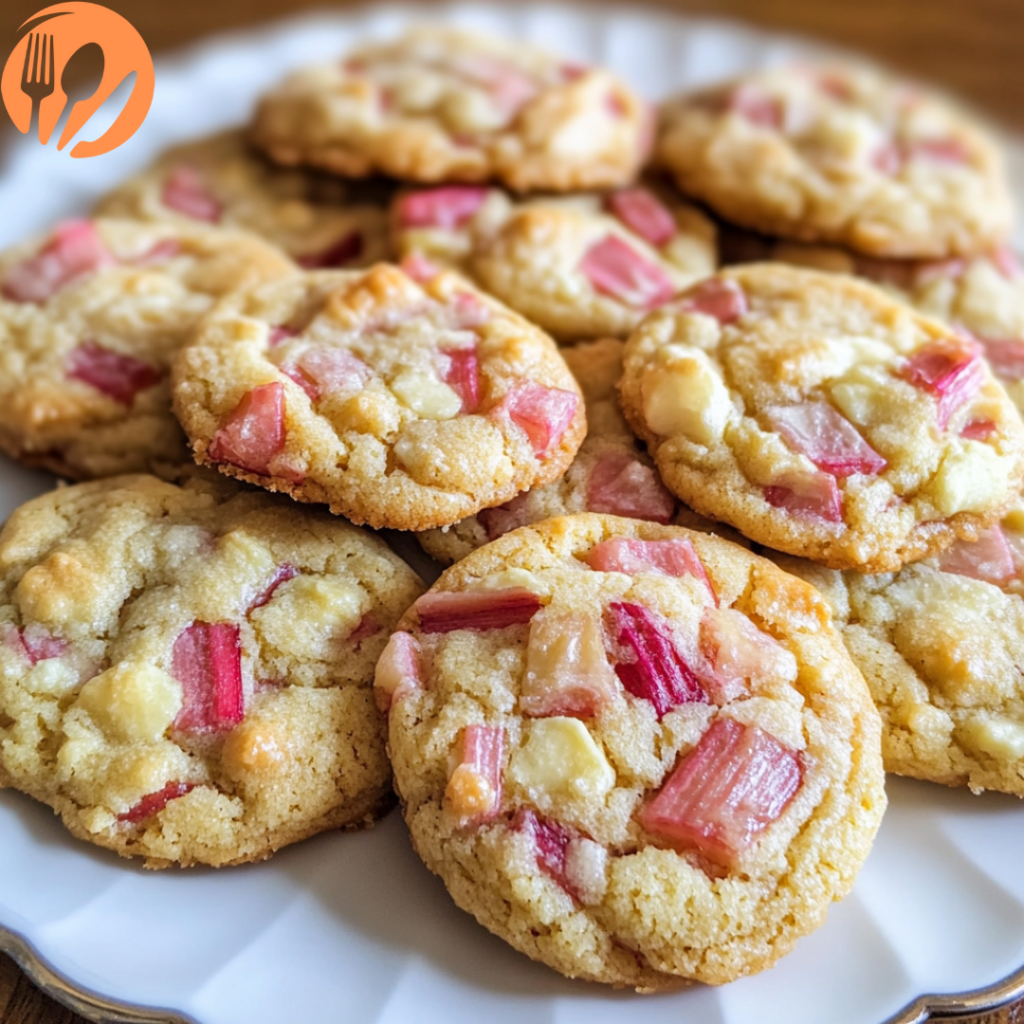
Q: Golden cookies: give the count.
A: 12